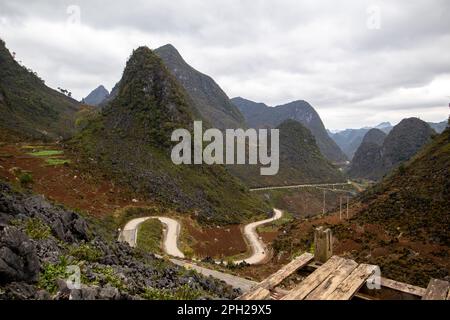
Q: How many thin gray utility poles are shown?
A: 3